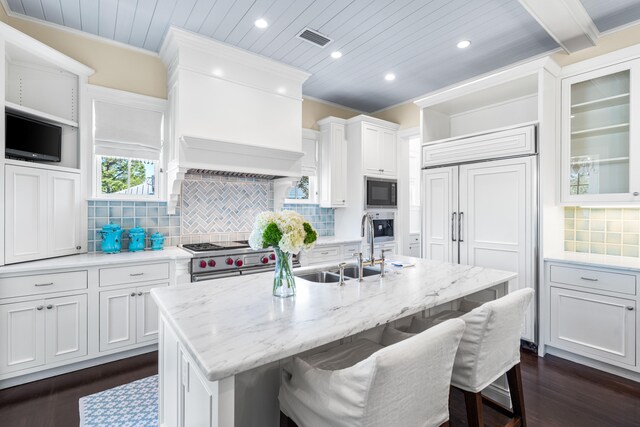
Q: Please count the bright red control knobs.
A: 6